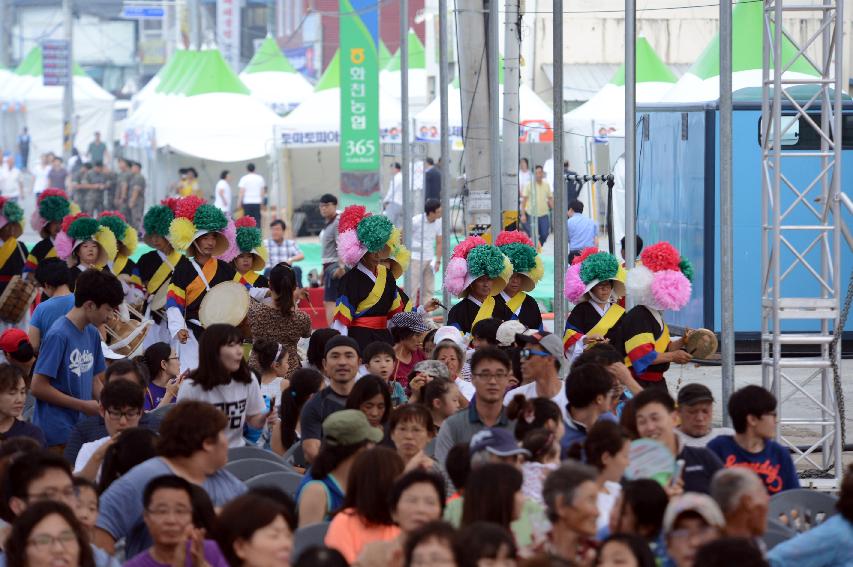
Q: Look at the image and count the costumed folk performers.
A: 13